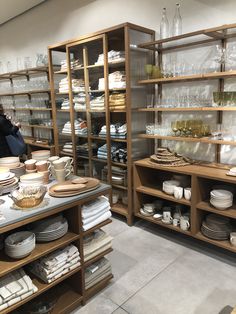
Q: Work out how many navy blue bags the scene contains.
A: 1